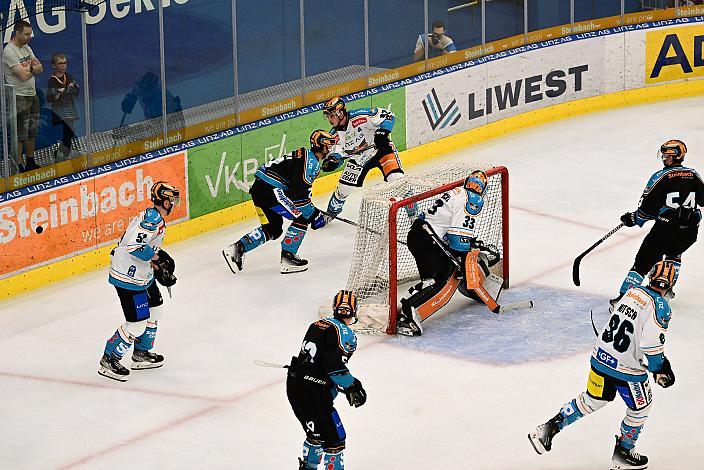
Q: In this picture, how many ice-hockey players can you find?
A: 7